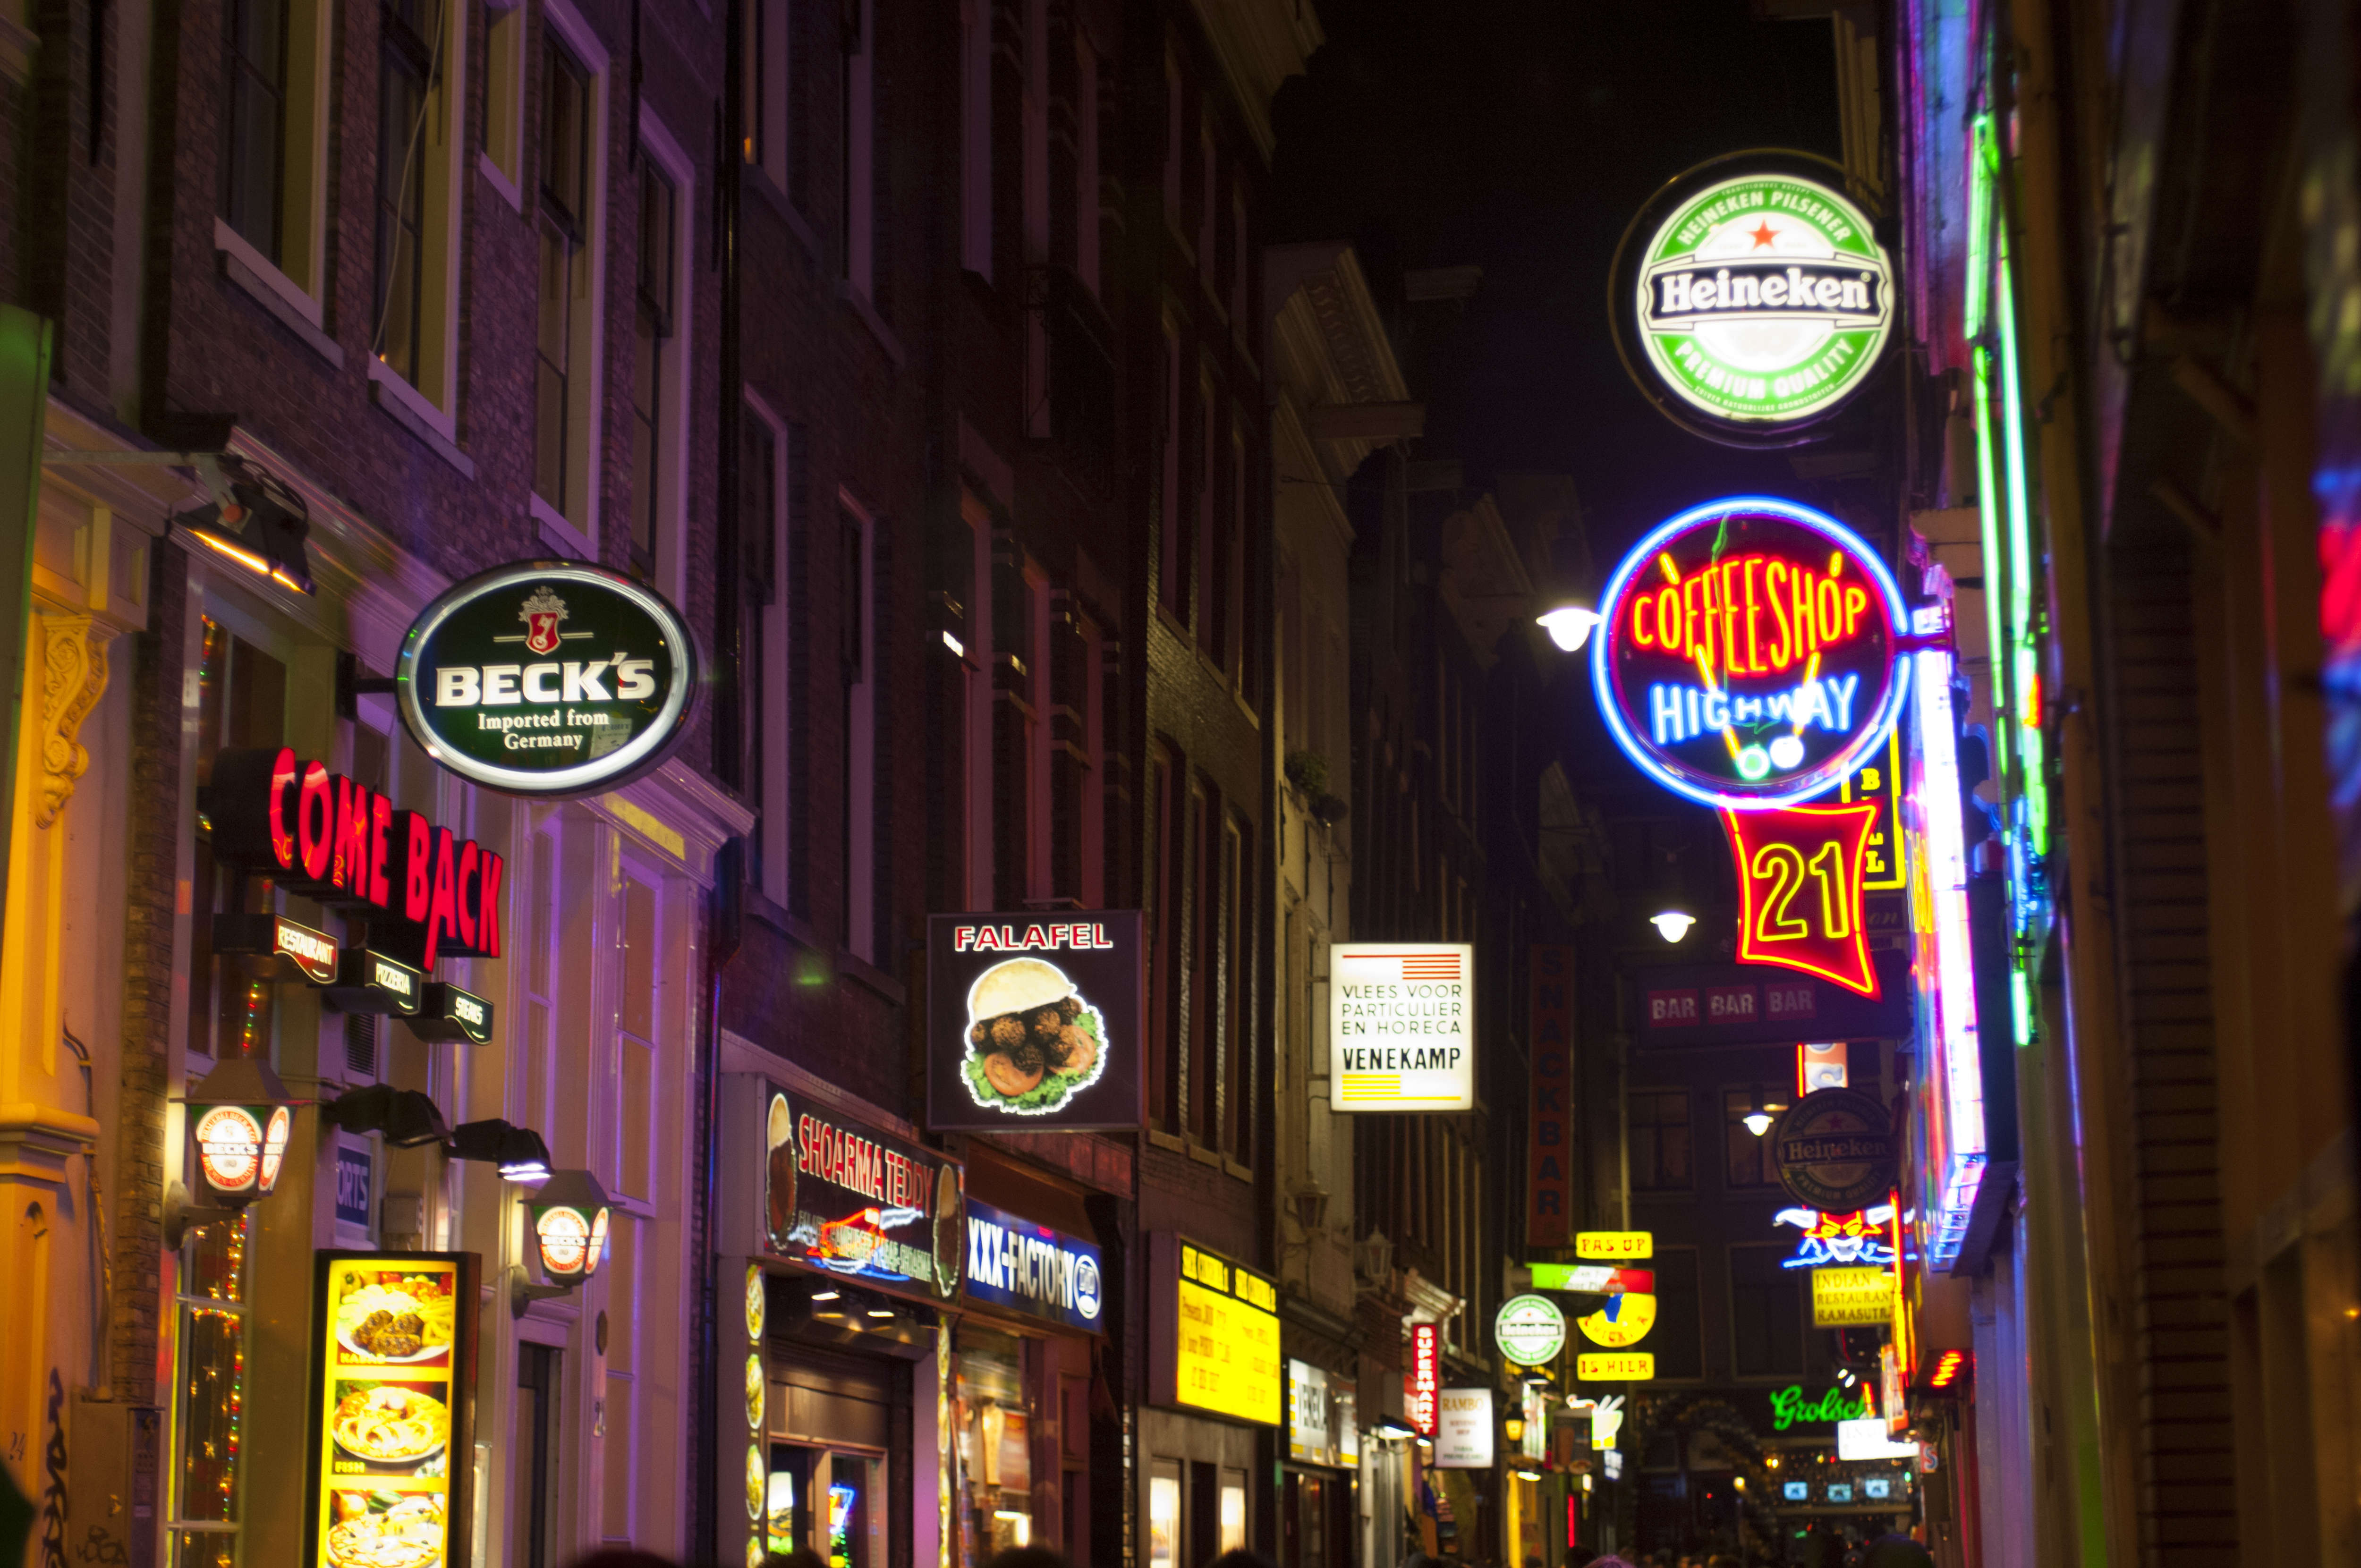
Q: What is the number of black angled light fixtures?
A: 3